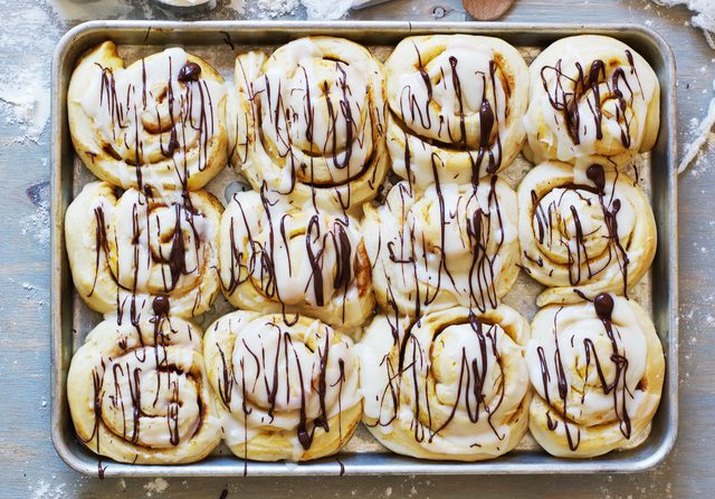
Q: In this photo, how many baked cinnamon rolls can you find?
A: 12